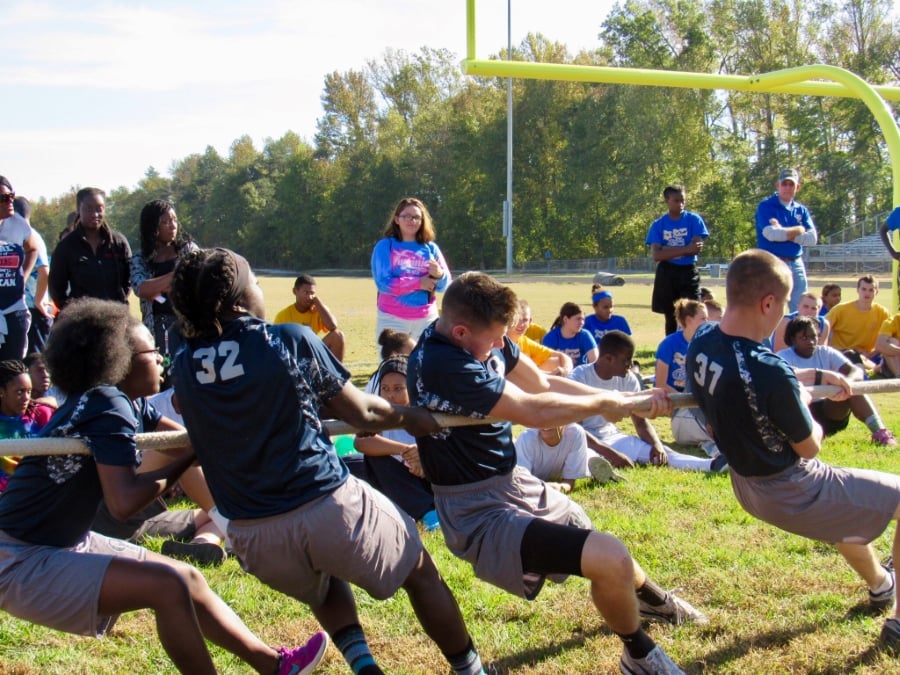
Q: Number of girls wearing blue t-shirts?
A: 3